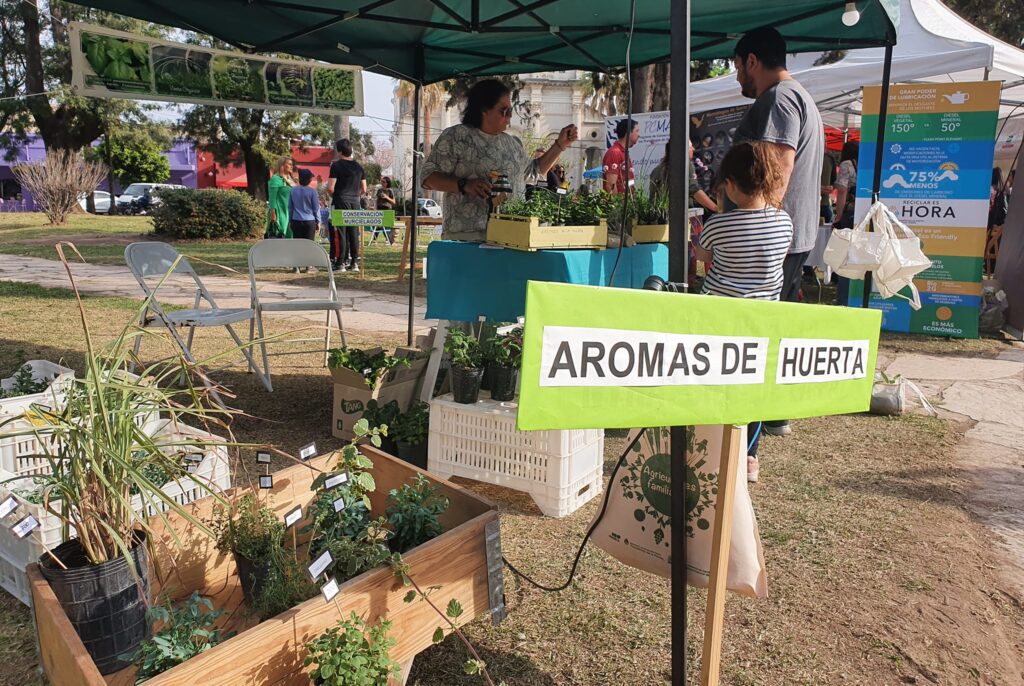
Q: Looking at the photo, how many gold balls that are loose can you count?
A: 0